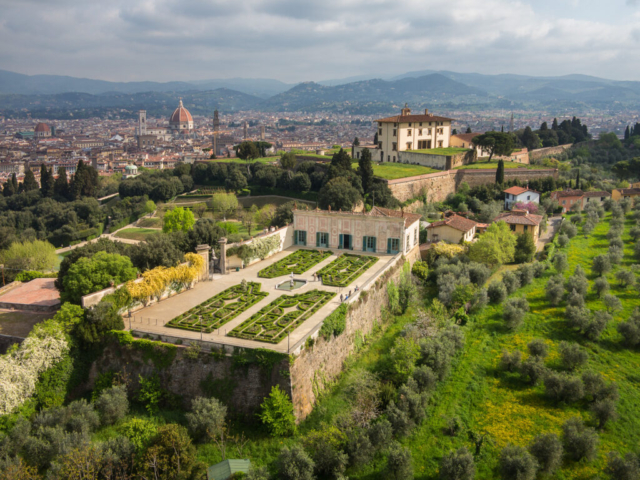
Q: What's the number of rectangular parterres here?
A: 4